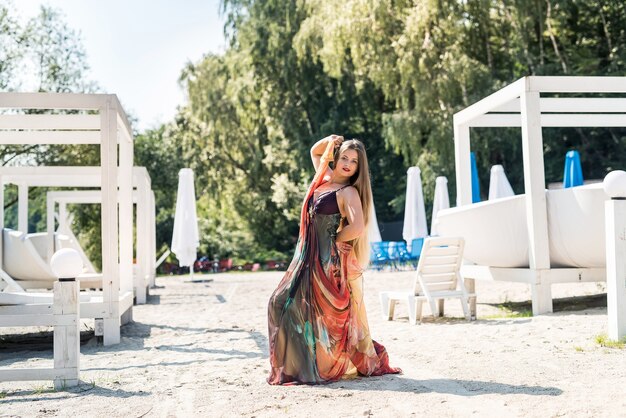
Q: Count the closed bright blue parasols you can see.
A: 2